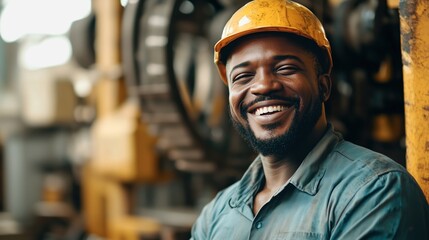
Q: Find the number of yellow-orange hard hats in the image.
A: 1